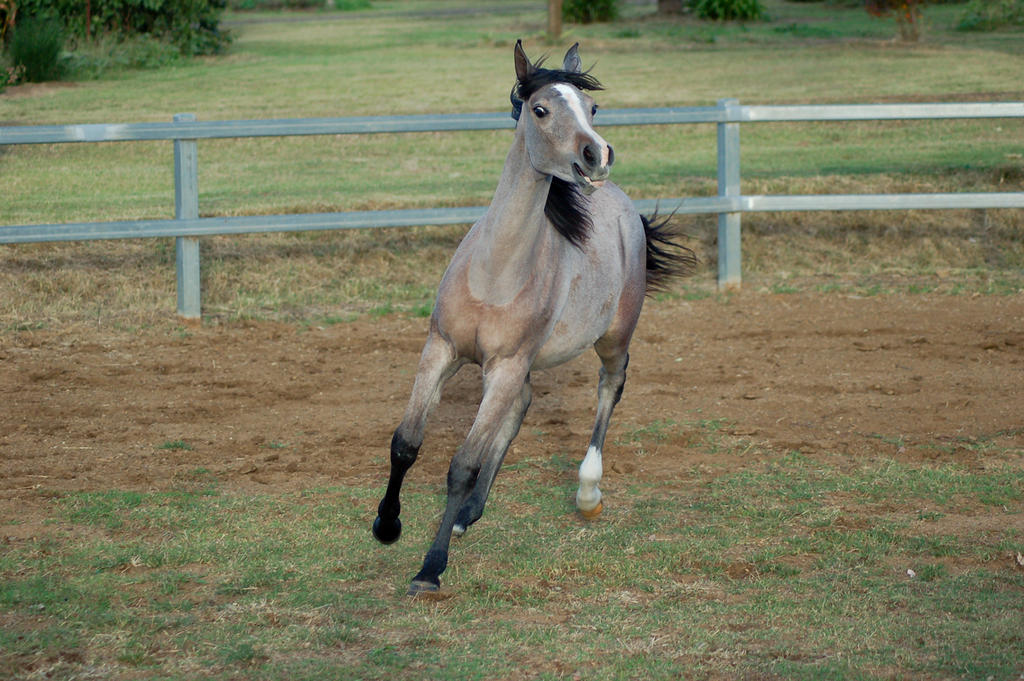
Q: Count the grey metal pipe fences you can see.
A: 1